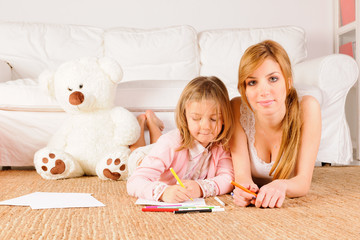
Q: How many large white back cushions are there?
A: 3